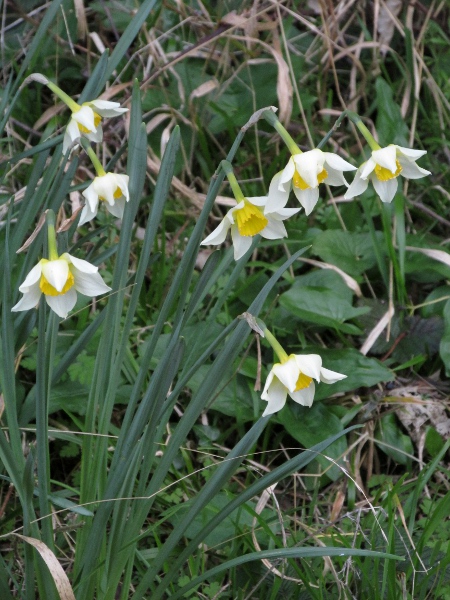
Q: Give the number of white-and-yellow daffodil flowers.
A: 7